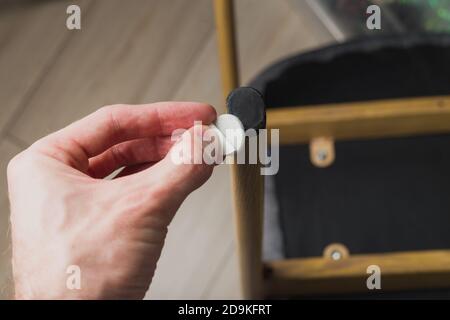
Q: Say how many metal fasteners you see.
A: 2